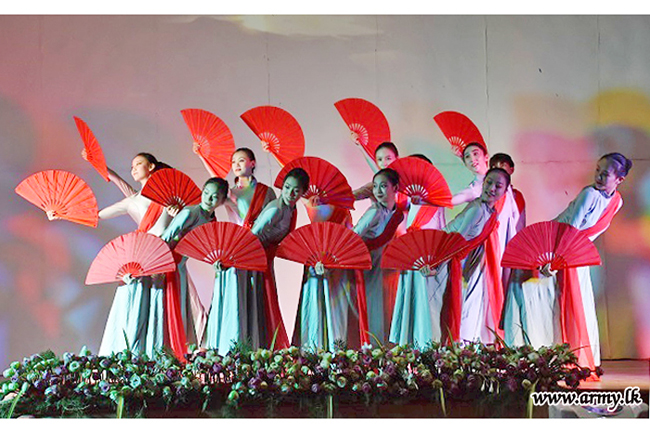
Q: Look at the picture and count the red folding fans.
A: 14